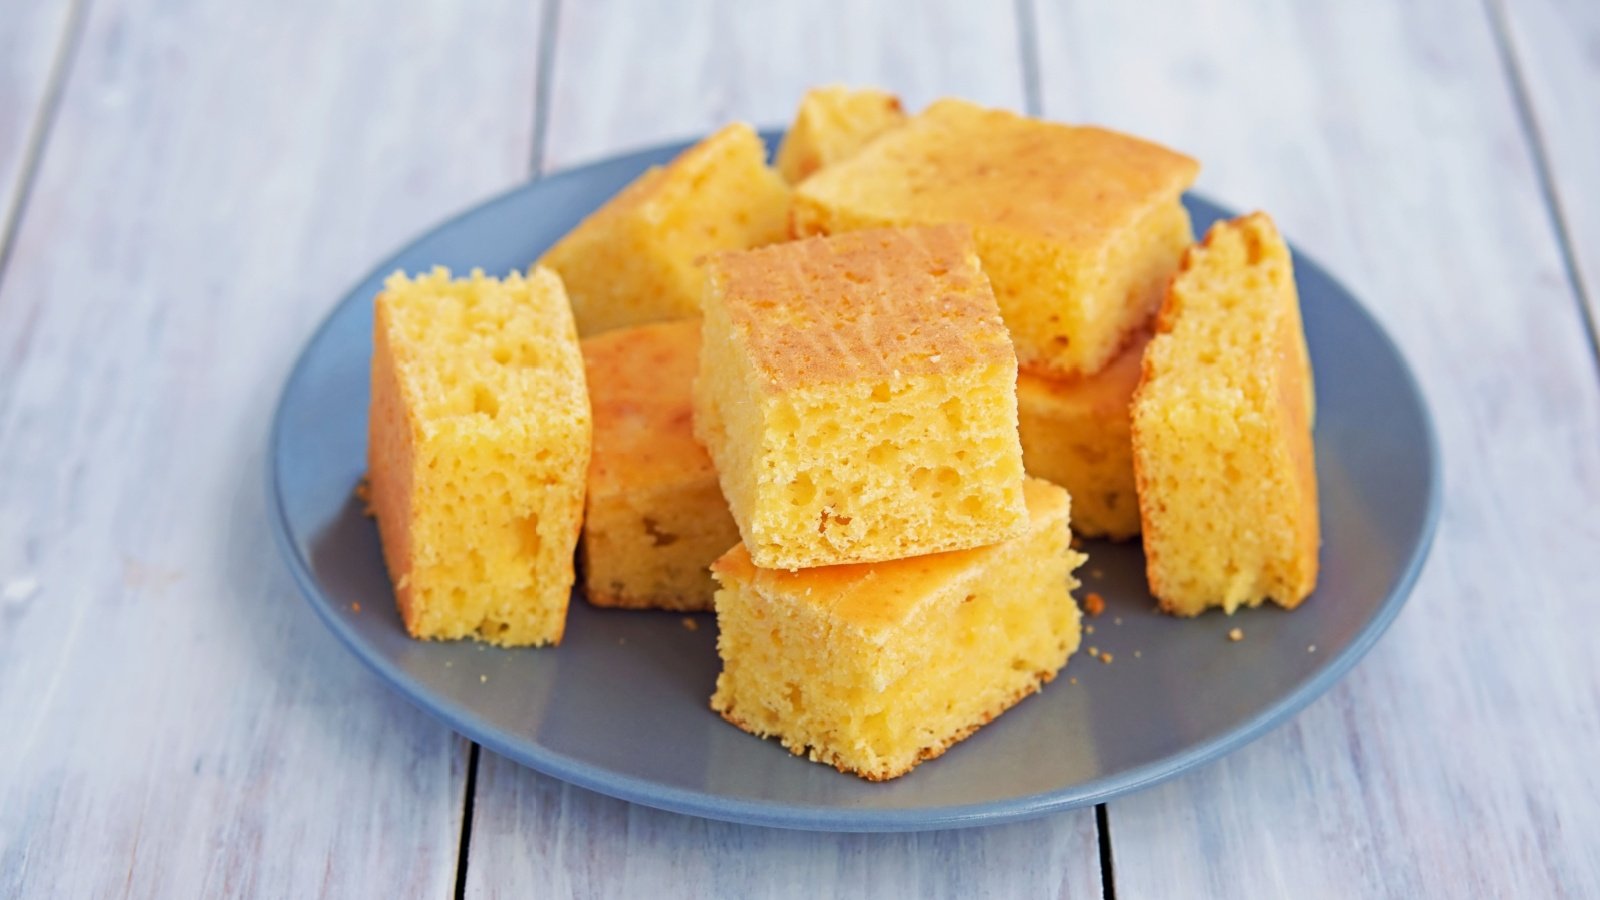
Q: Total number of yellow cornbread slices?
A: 9